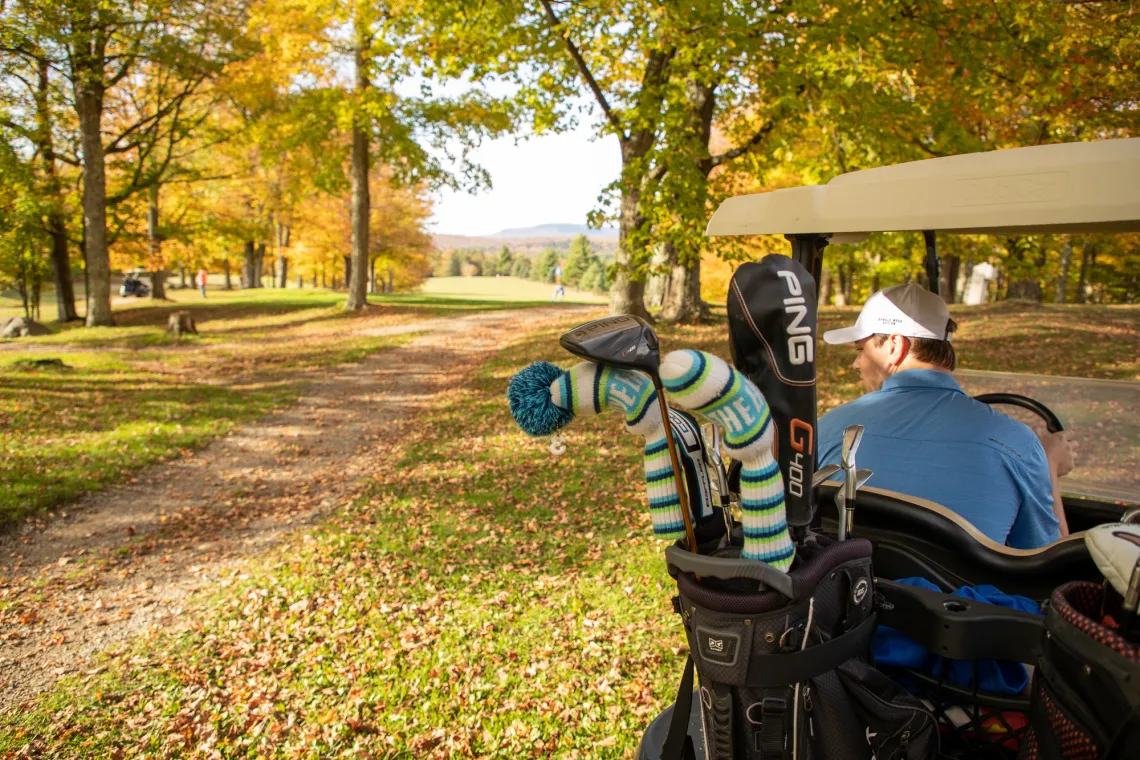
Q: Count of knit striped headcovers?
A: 2